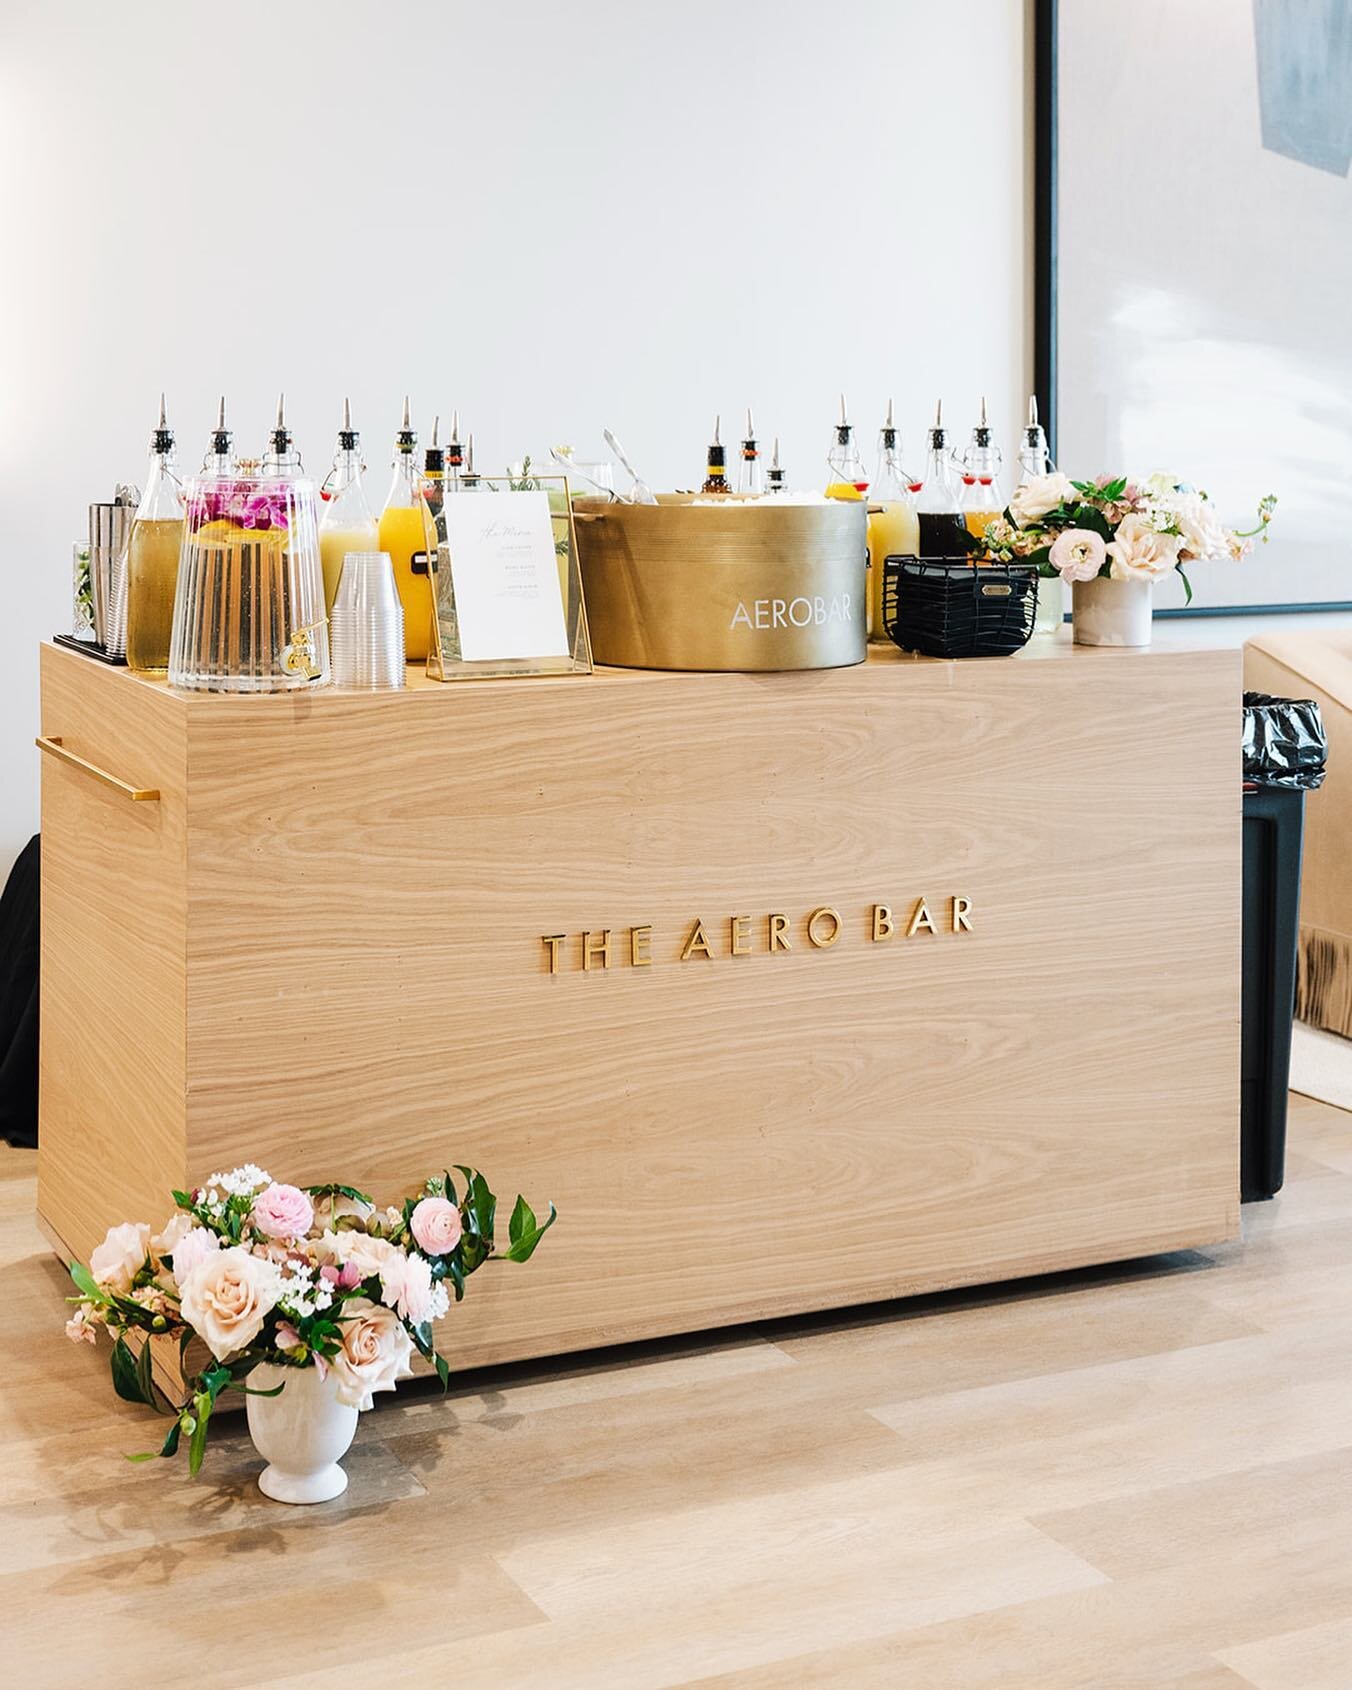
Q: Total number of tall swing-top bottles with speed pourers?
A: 10